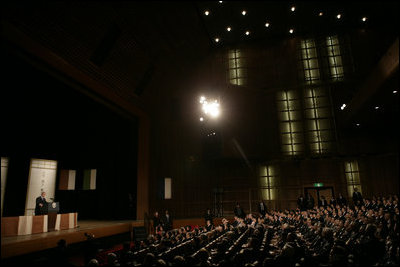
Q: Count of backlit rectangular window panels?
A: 7